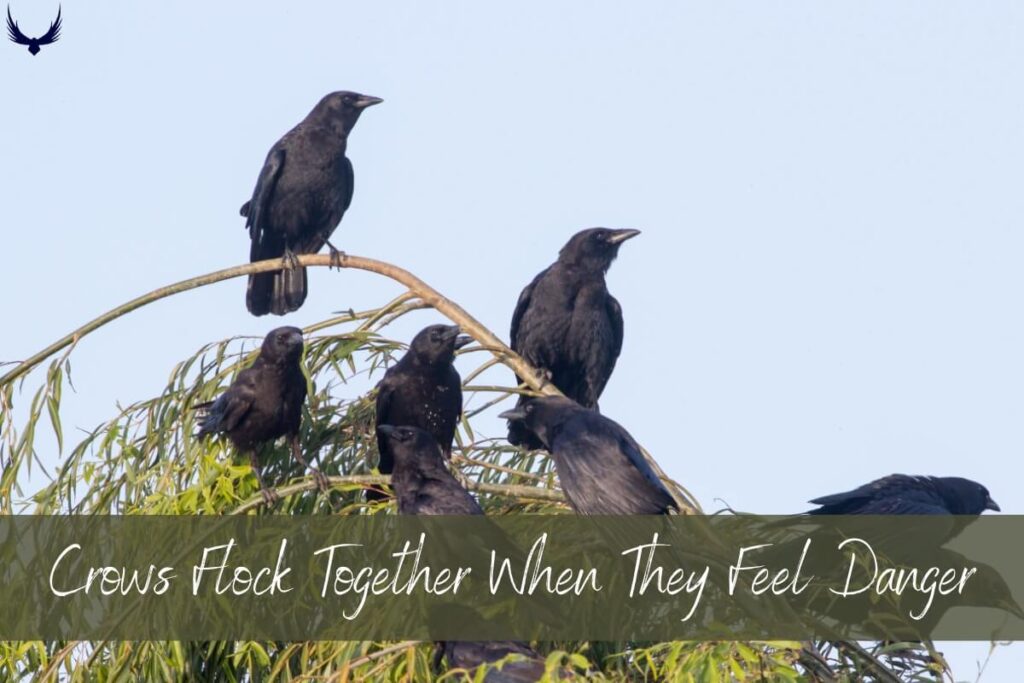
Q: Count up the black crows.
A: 9